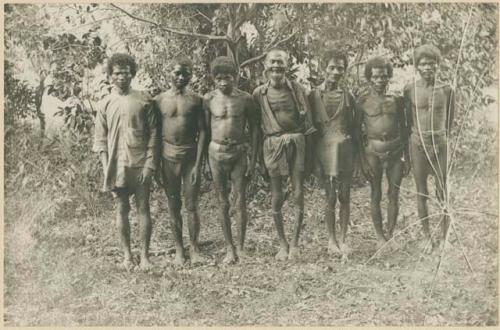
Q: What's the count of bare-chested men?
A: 4